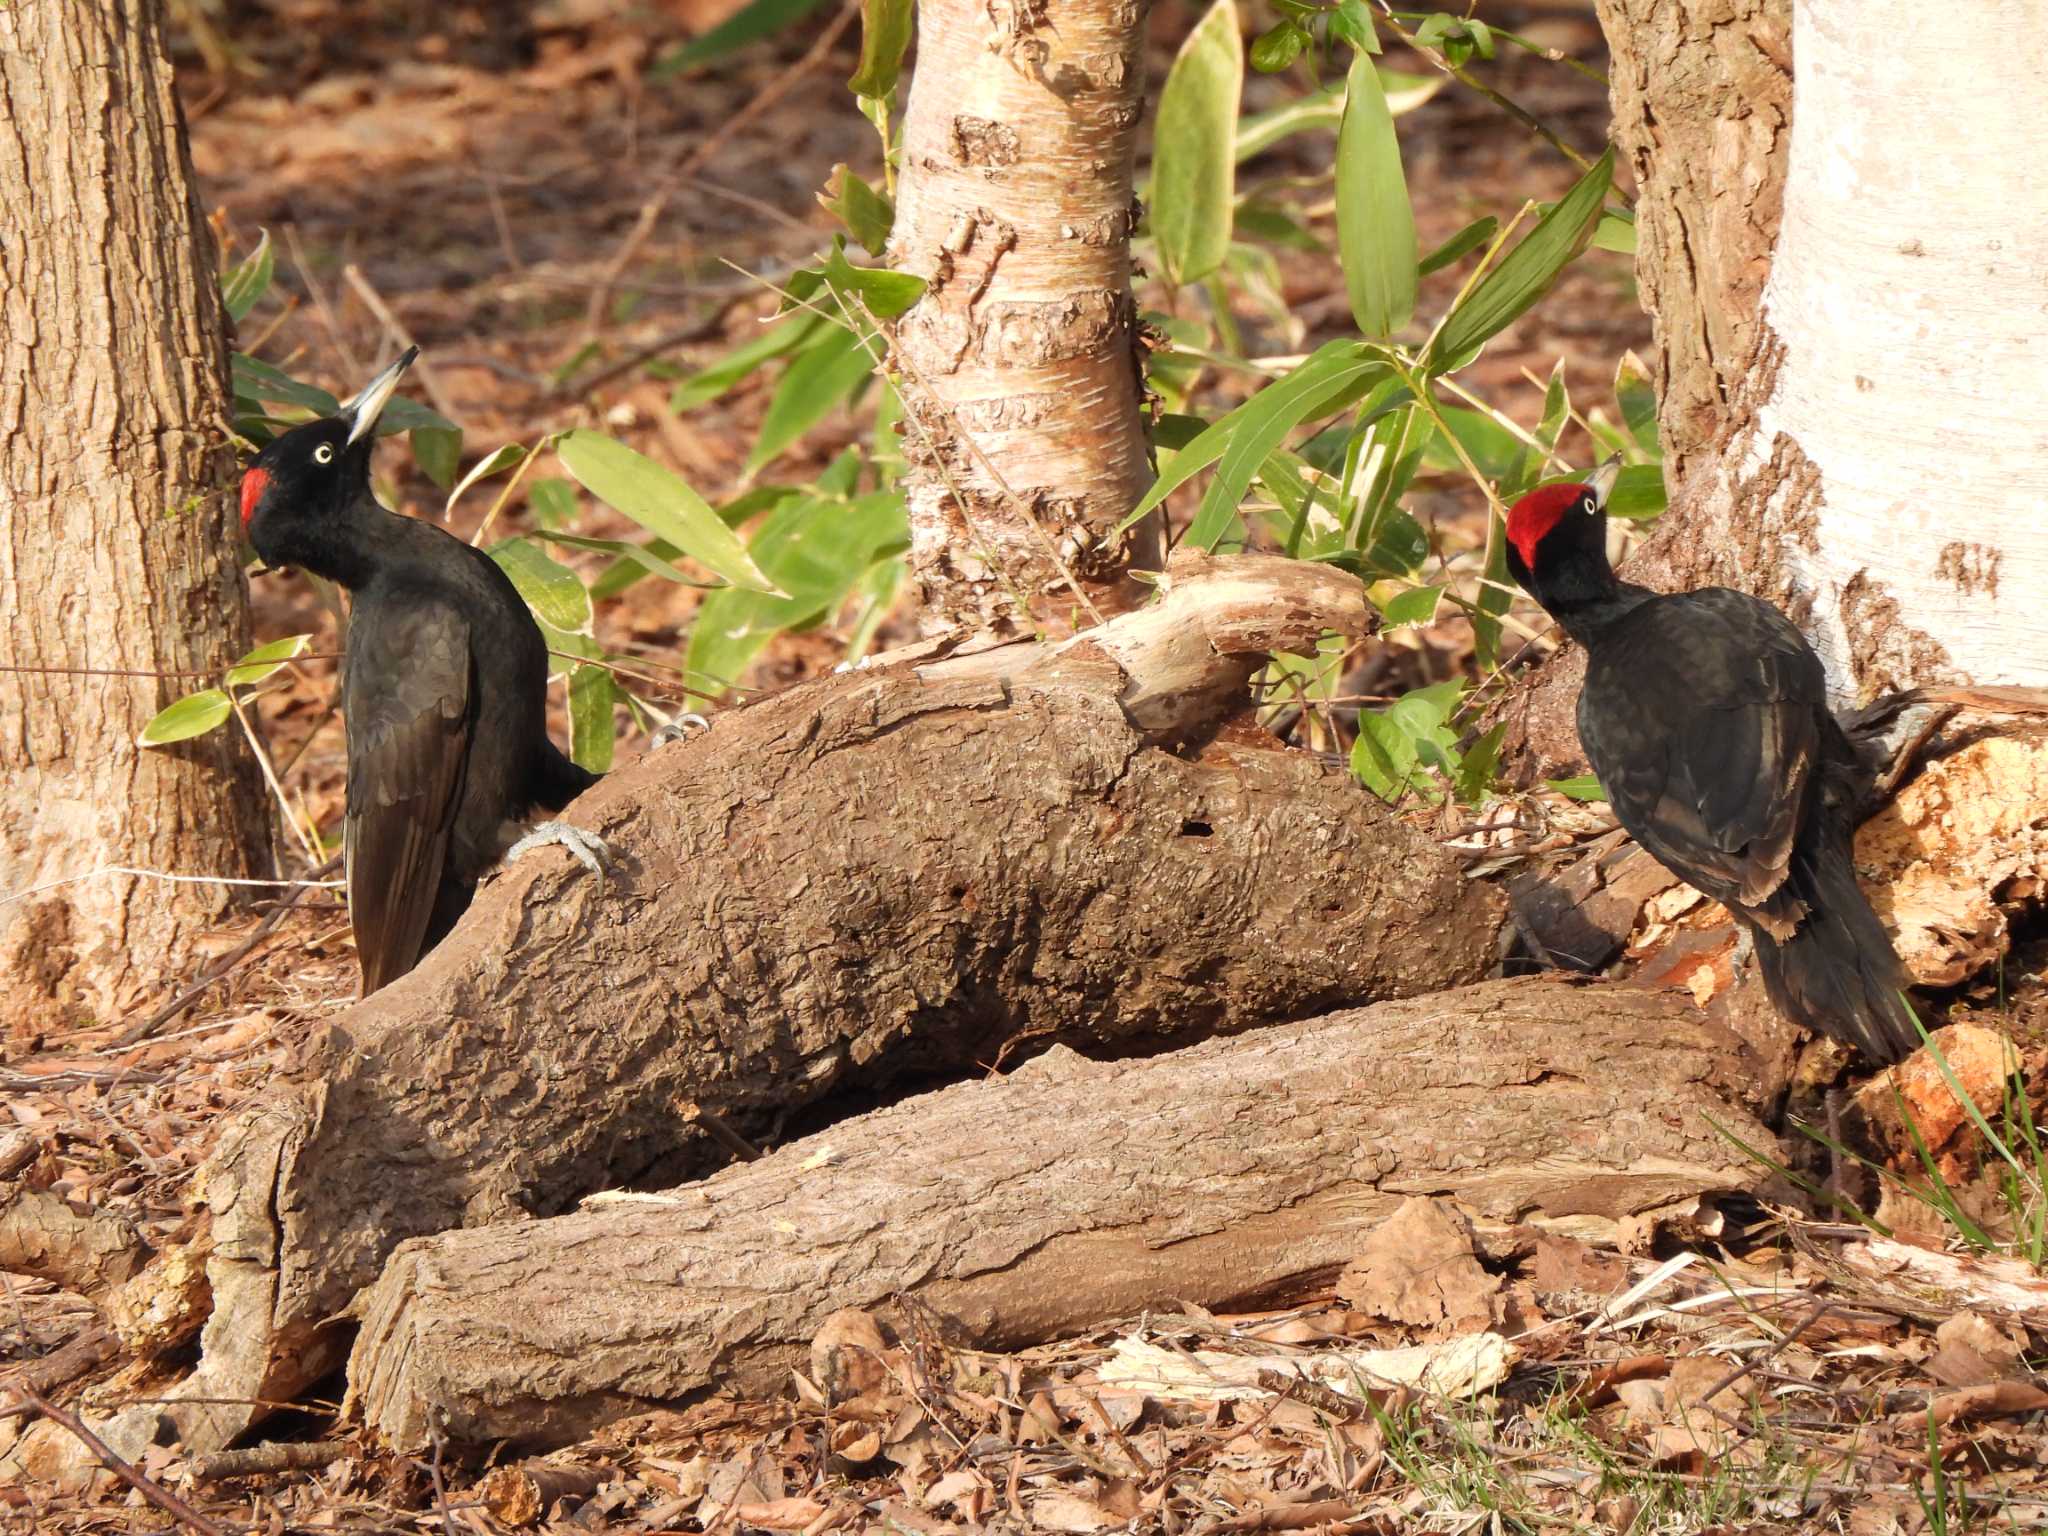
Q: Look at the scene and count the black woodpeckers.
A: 2